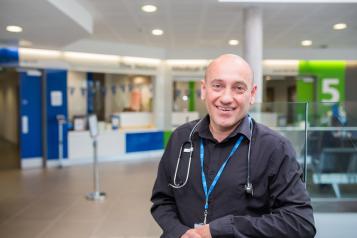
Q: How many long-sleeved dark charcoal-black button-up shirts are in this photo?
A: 1